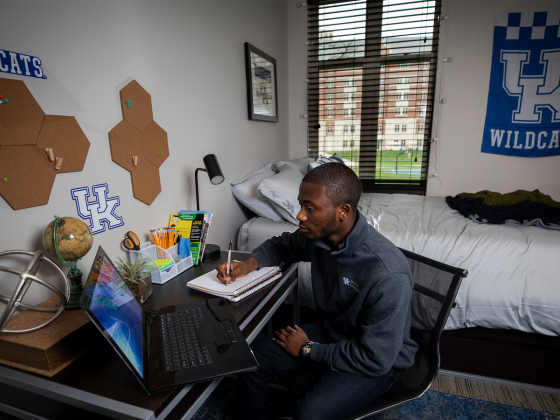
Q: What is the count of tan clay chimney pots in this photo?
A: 0